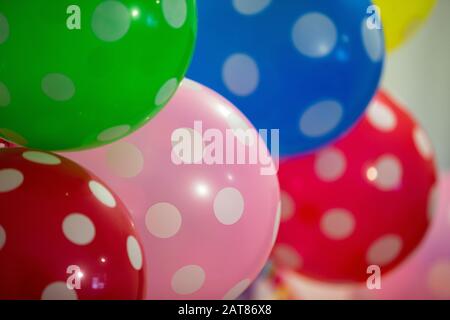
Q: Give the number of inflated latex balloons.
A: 7